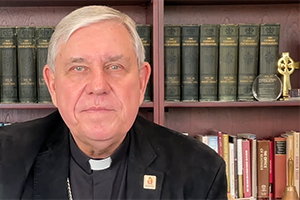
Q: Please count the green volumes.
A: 10